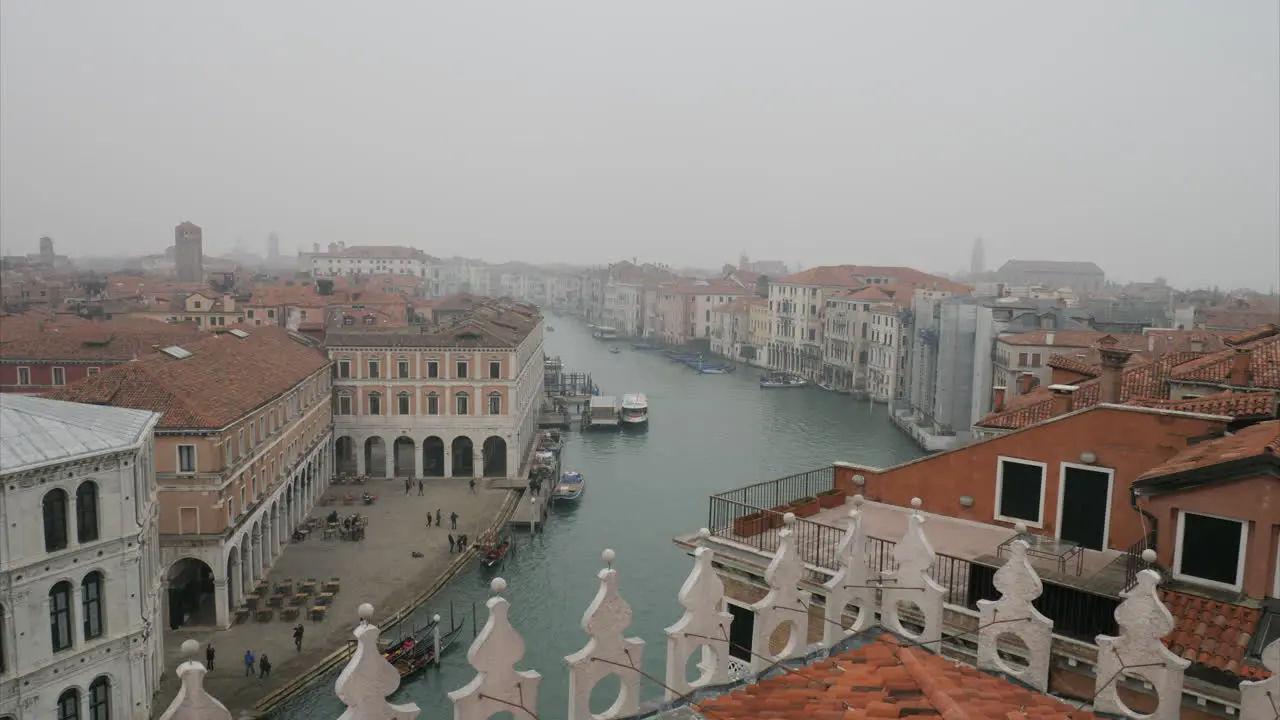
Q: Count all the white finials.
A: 11